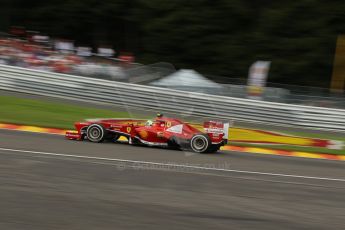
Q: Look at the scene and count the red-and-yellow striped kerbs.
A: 1